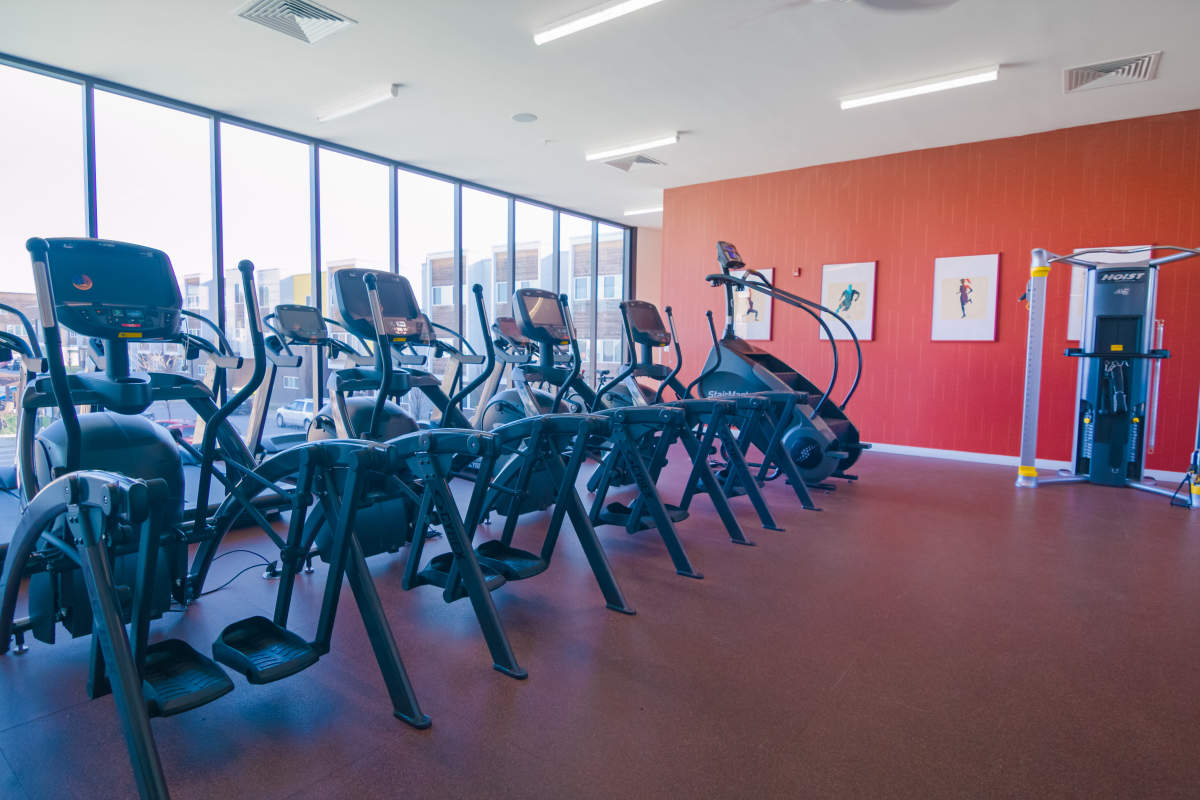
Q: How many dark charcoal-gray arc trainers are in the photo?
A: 4